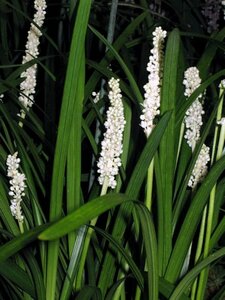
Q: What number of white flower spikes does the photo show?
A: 6